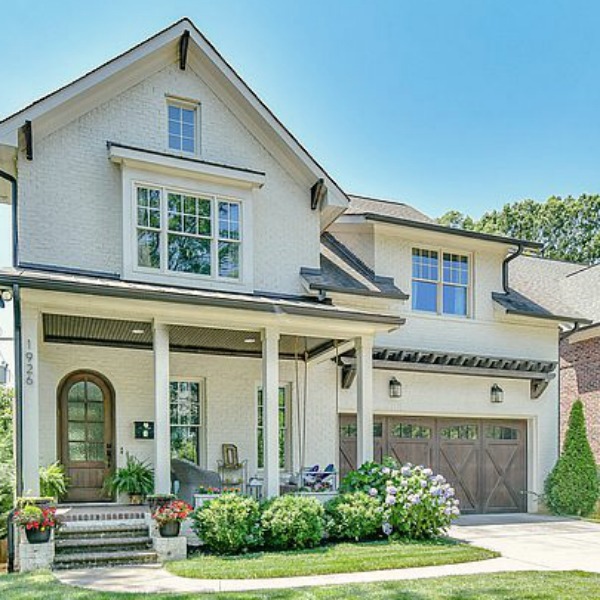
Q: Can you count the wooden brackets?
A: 5